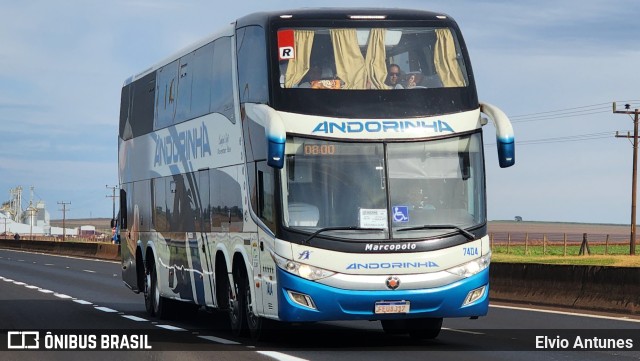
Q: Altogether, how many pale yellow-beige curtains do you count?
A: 4